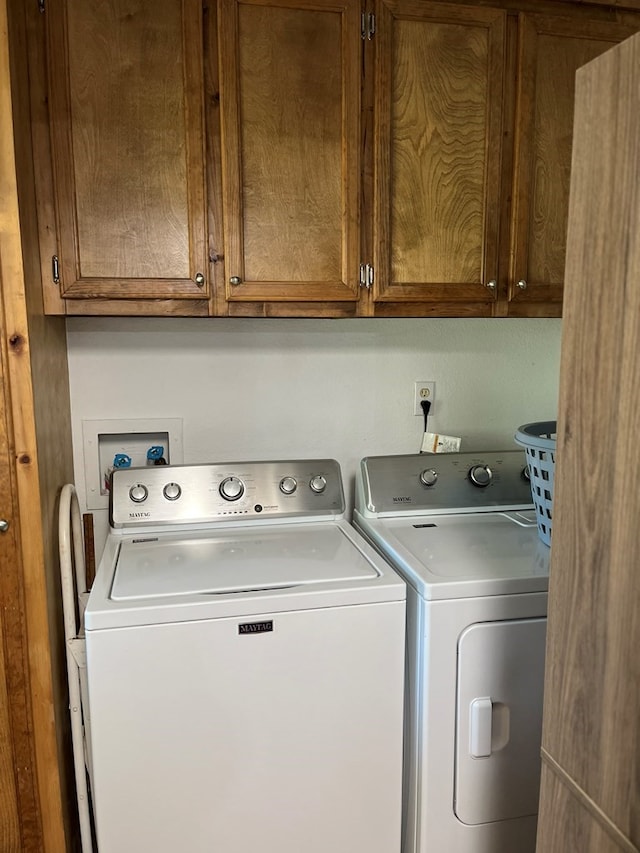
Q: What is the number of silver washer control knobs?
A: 5